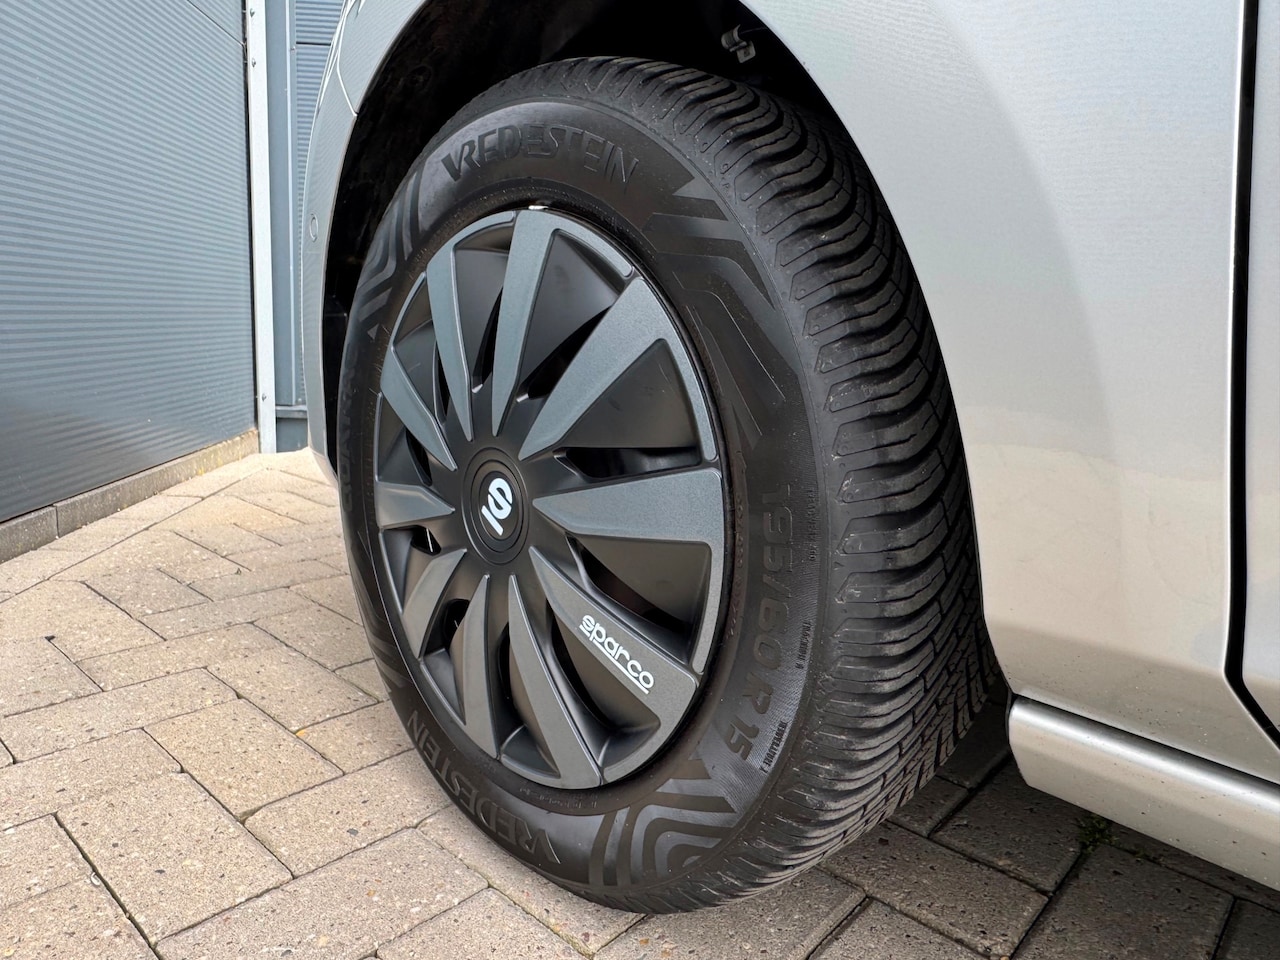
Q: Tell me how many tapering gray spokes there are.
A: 10